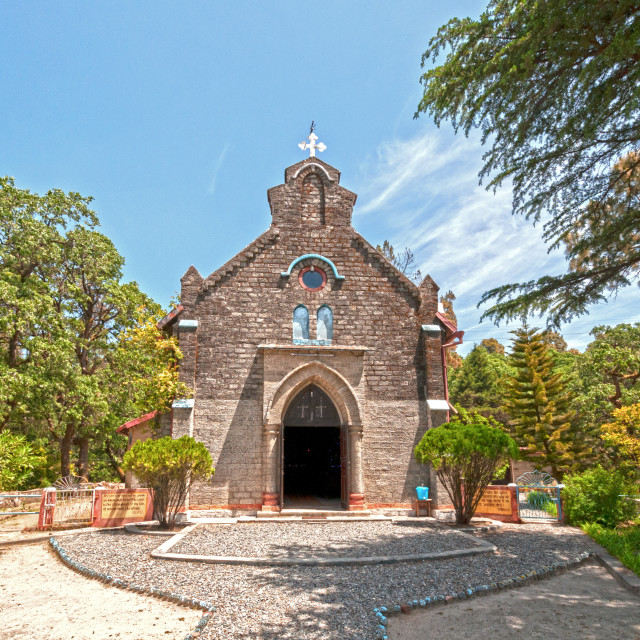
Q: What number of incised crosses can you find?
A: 2